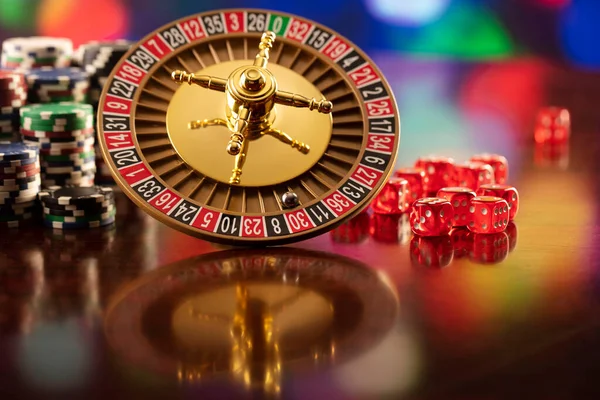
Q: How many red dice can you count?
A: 10